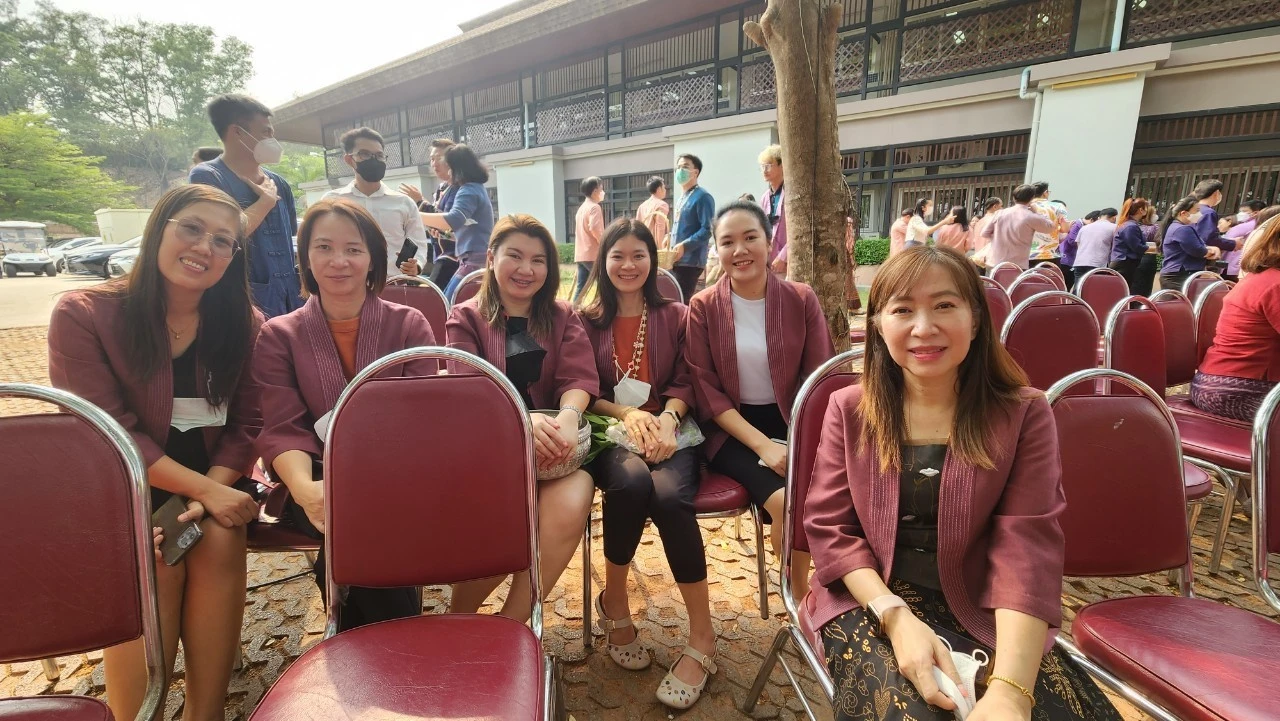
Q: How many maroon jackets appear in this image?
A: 6